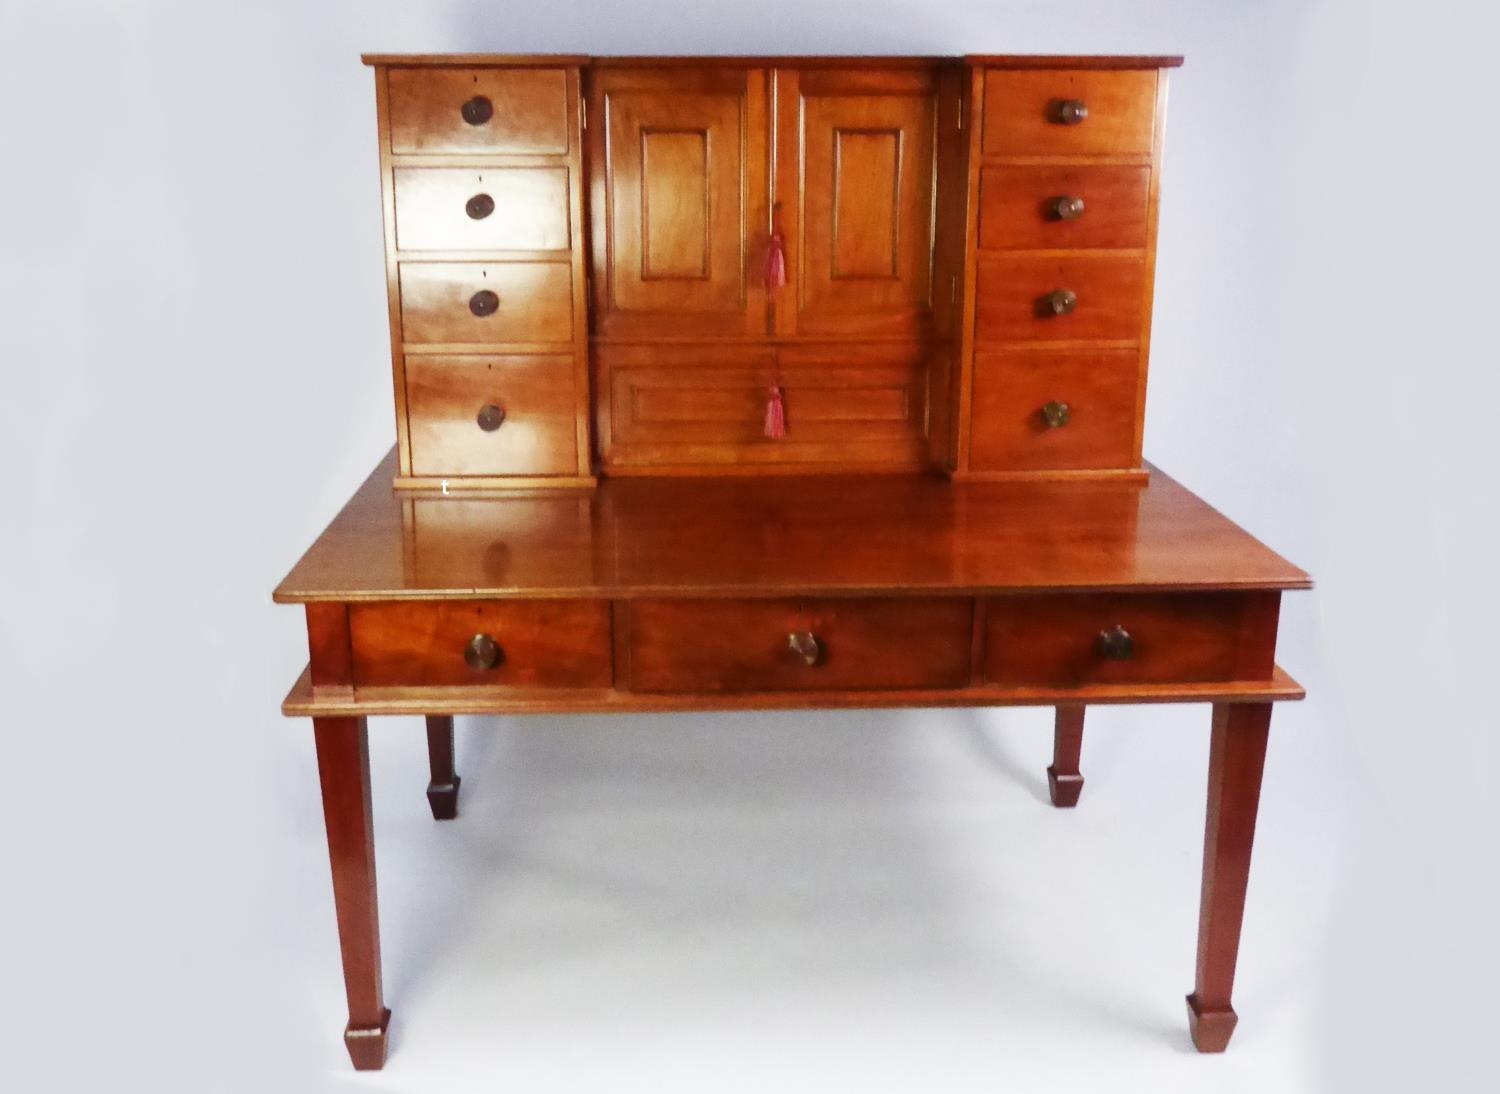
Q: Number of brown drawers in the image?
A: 11